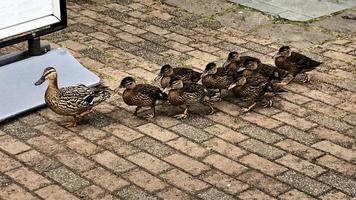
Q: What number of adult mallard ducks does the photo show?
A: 1